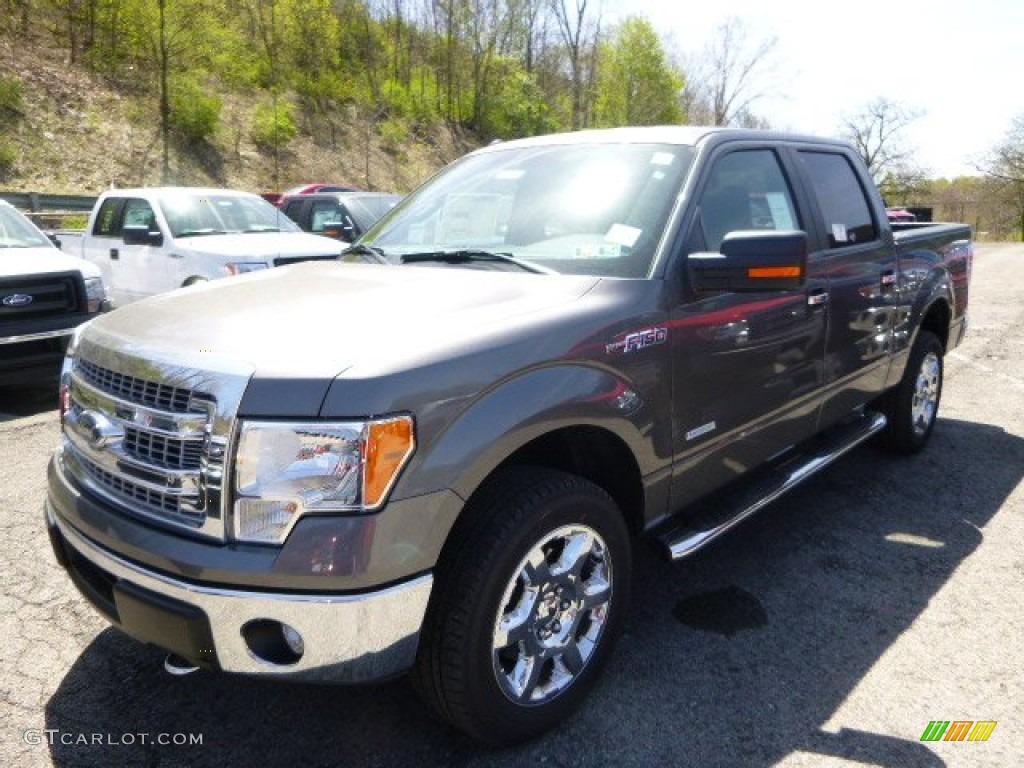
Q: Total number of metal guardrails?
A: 1